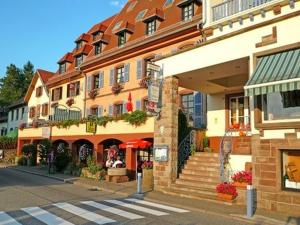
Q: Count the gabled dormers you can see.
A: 8